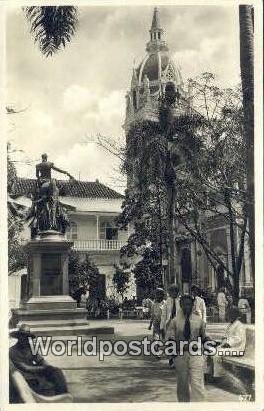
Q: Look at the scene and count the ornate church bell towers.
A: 1